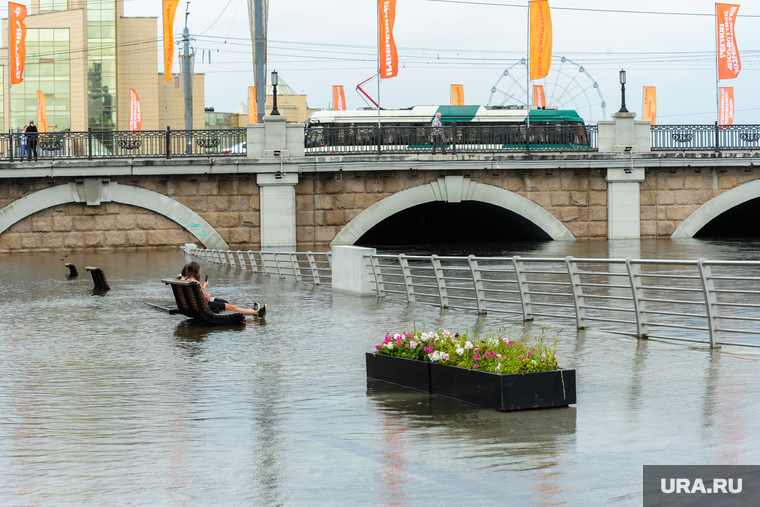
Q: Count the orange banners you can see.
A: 13